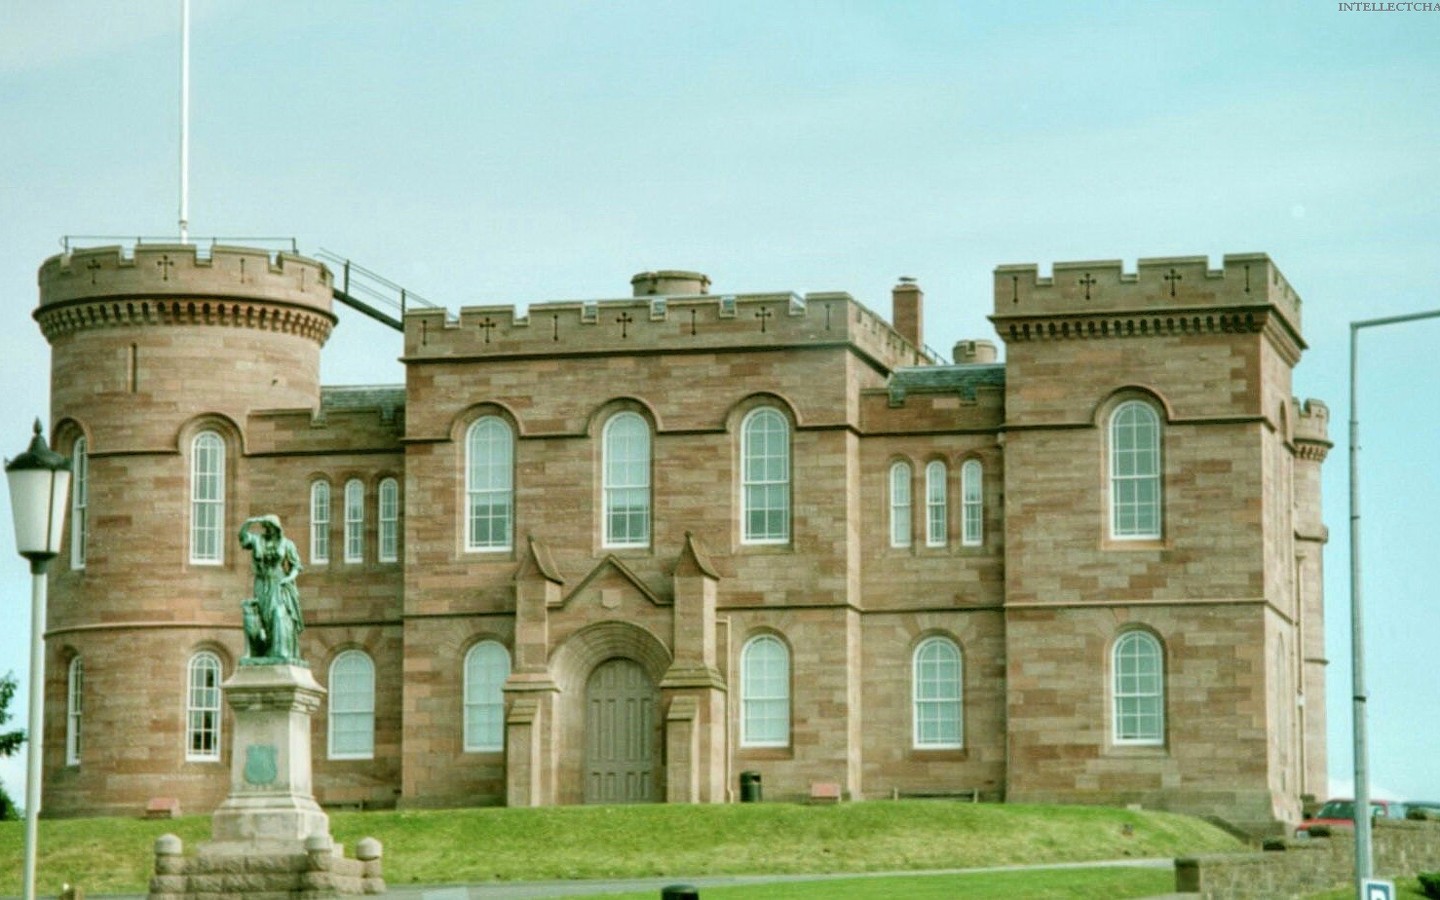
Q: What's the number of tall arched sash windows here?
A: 13